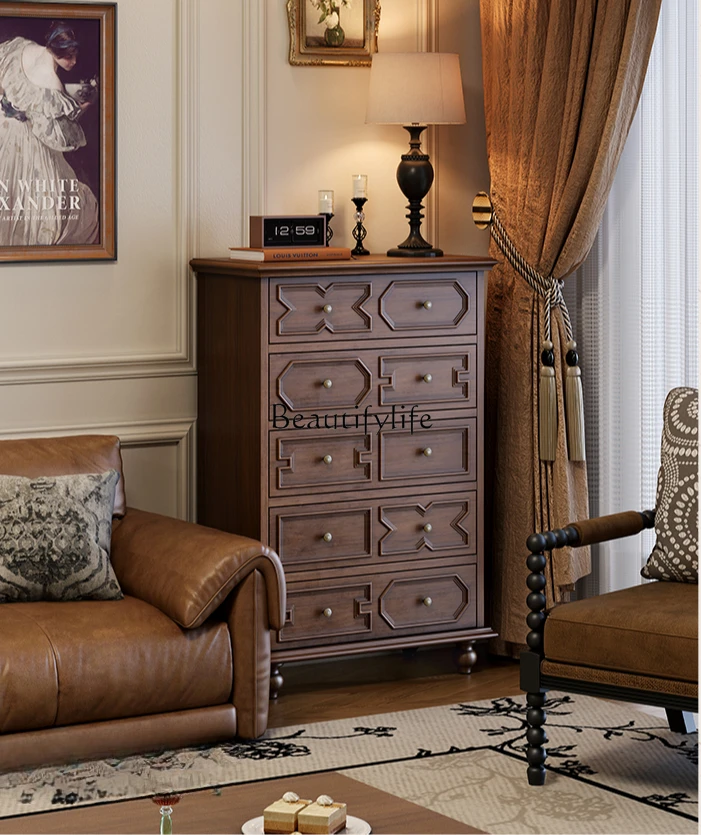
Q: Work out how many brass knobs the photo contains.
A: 10